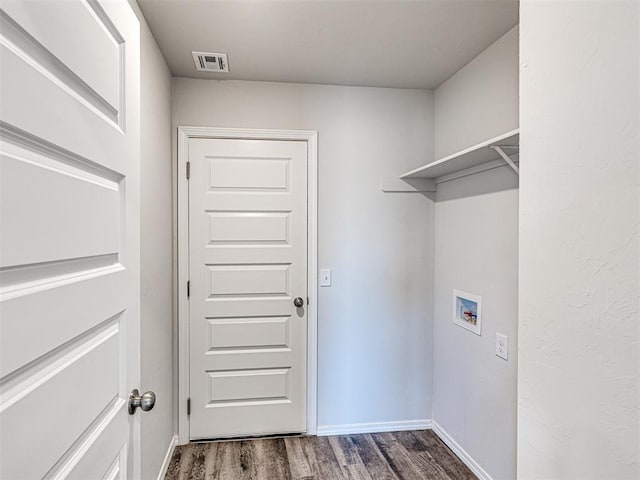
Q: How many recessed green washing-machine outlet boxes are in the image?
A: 0